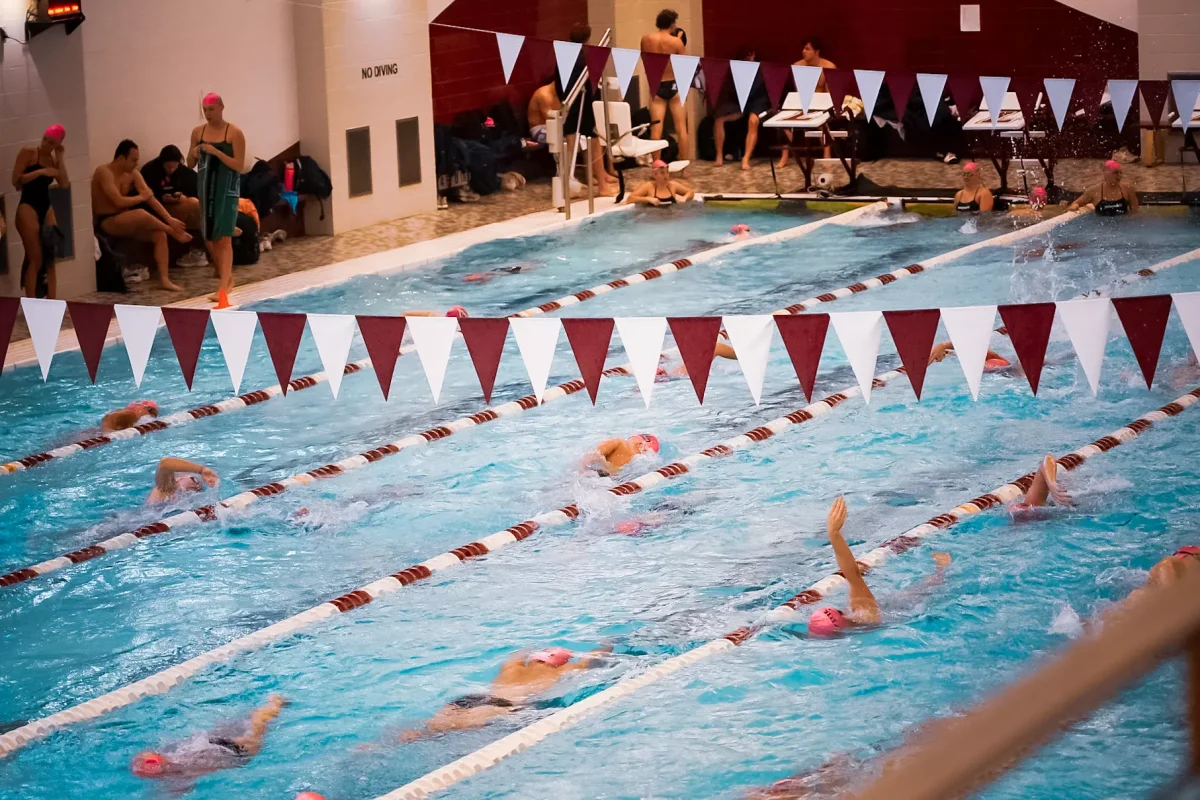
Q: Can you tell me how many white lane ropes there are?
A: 4